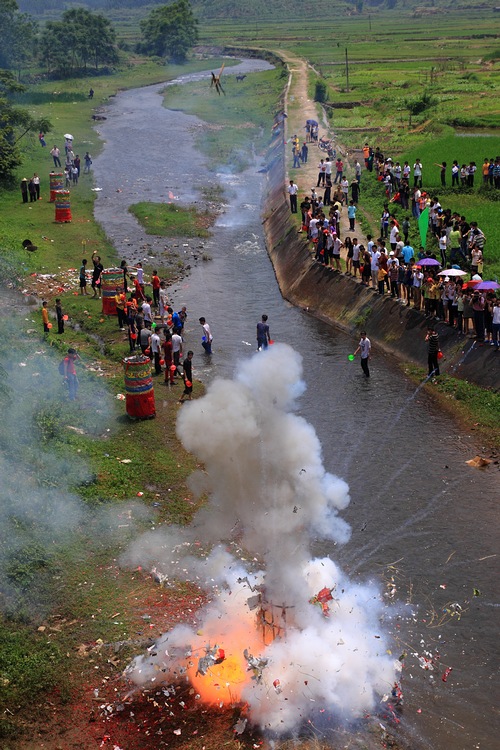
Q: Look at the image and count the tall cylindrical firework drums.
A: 4